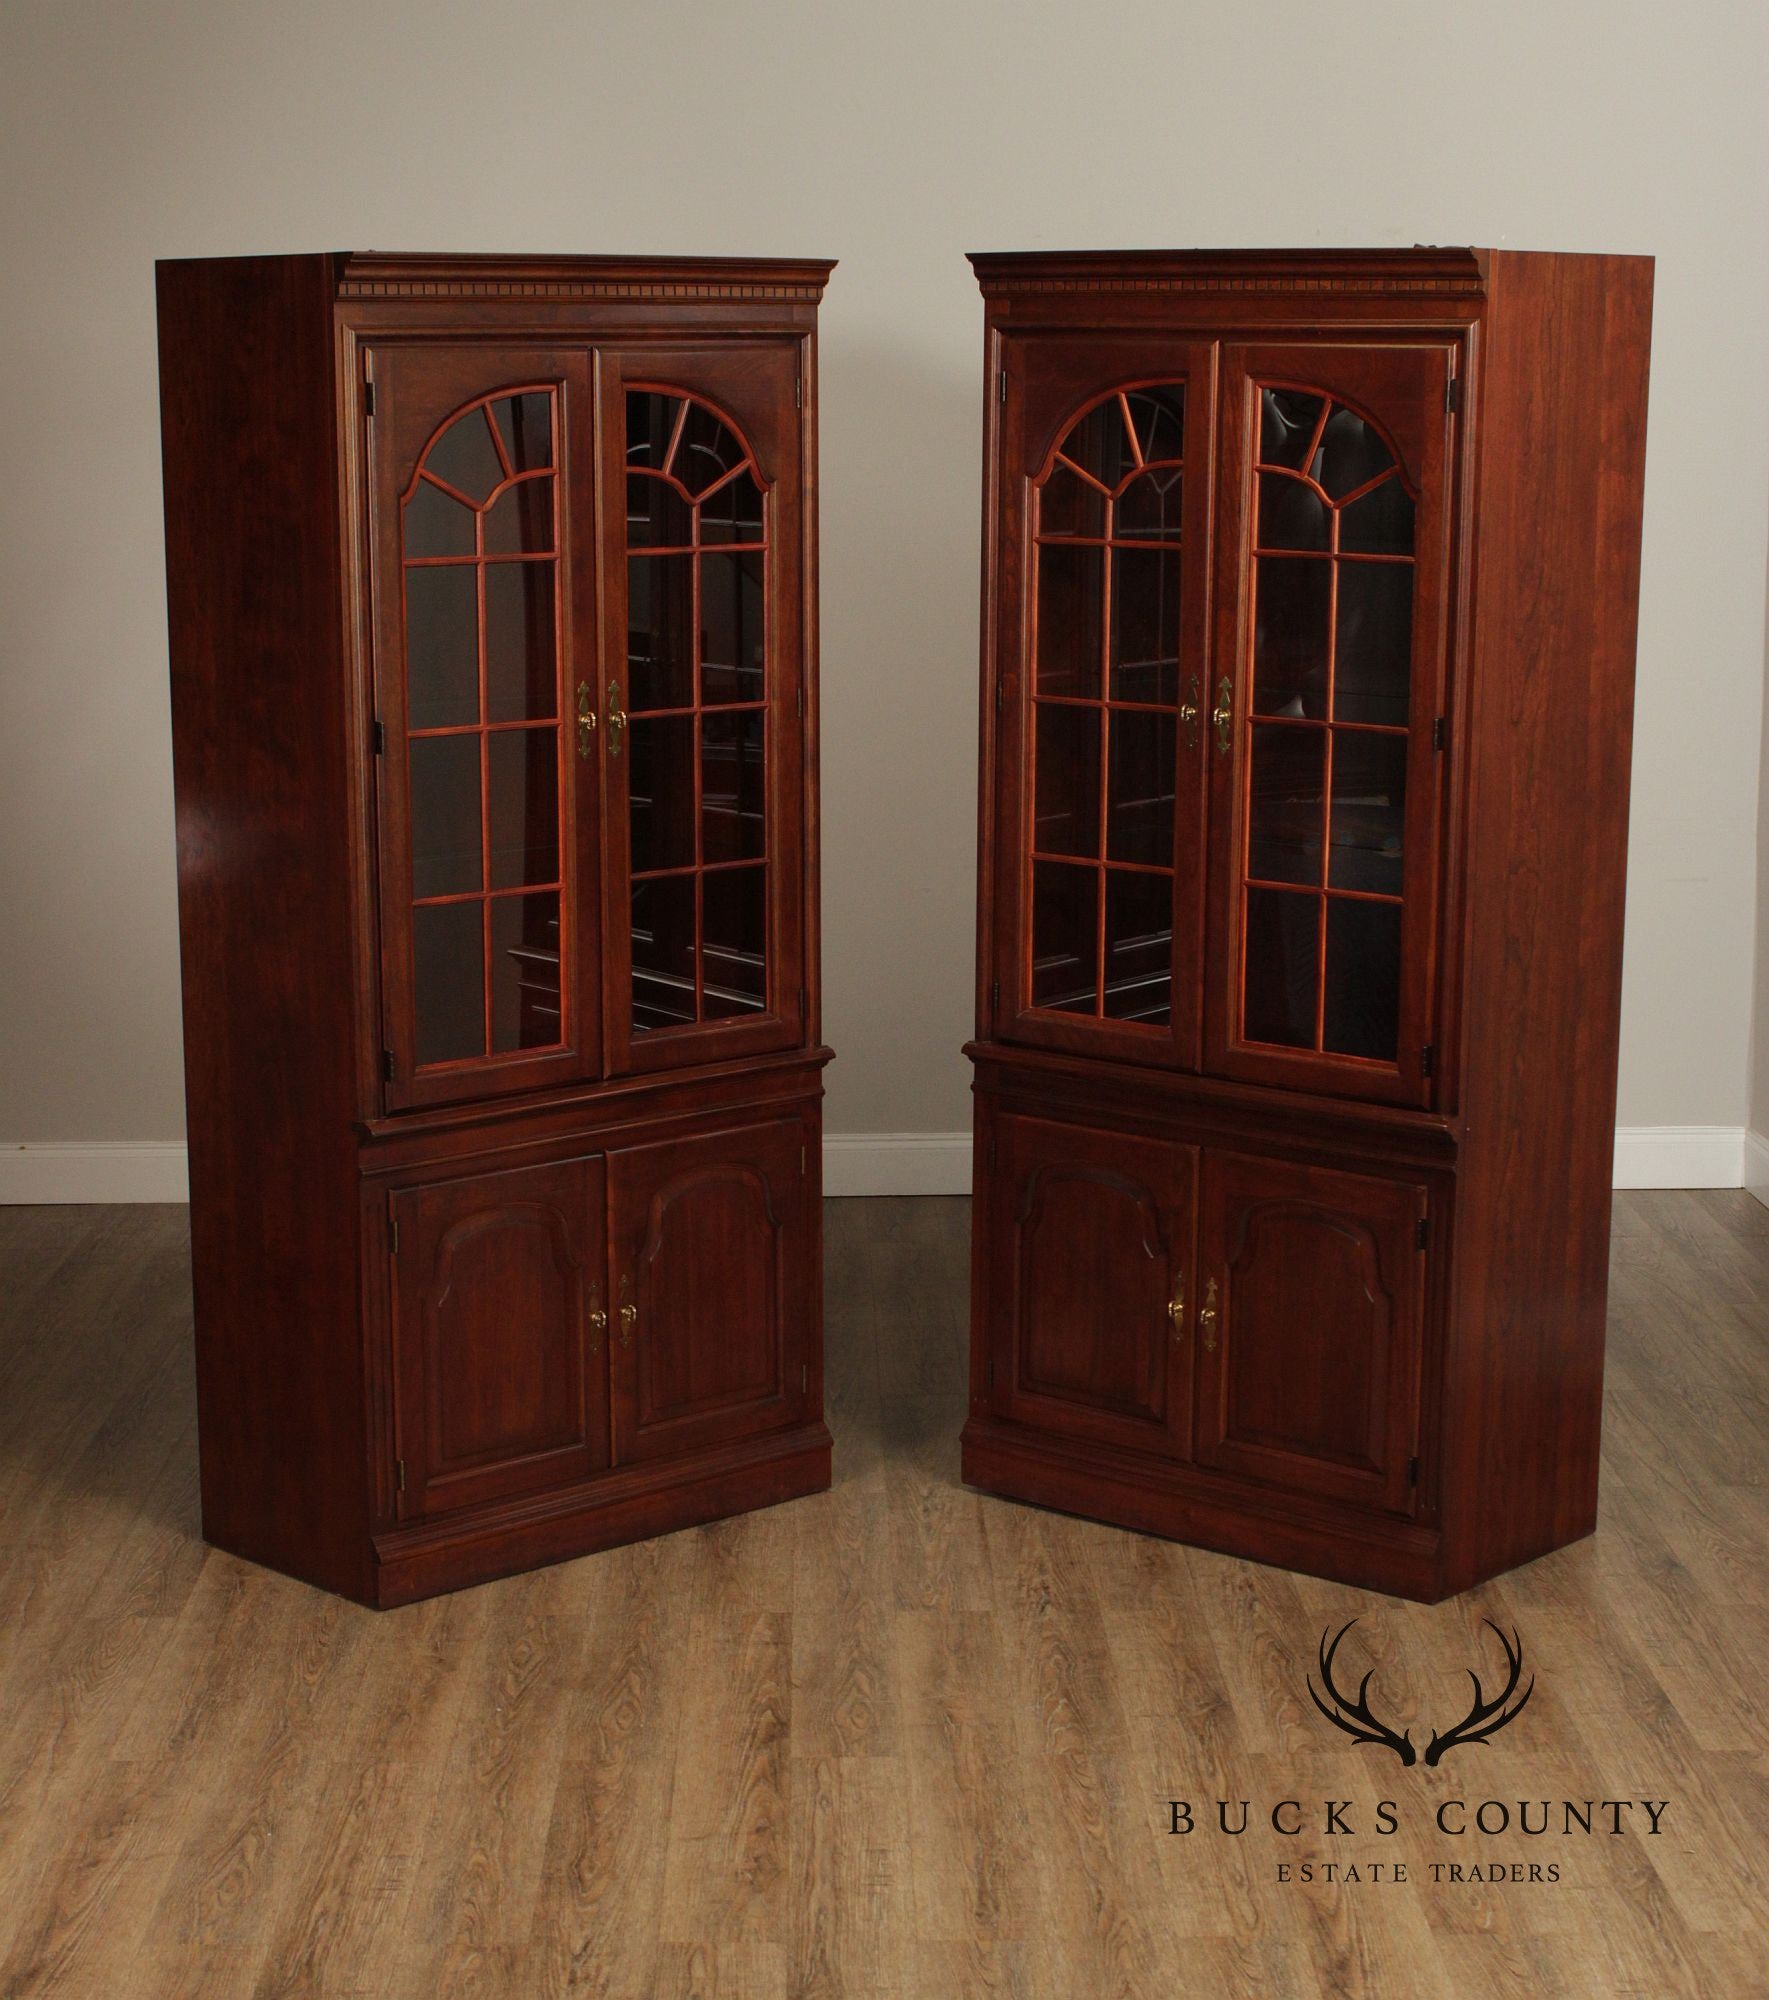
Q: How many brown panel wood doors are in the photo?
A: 4